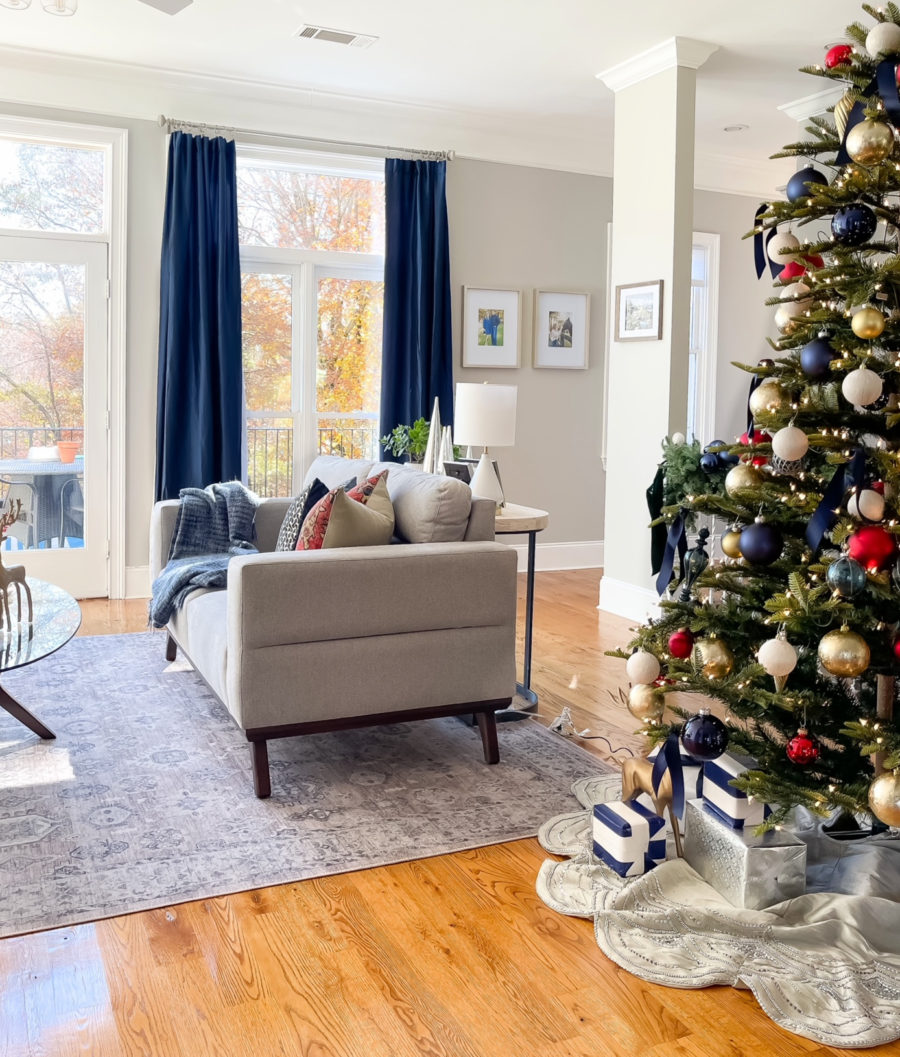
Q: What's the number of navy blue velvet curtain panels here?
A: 2